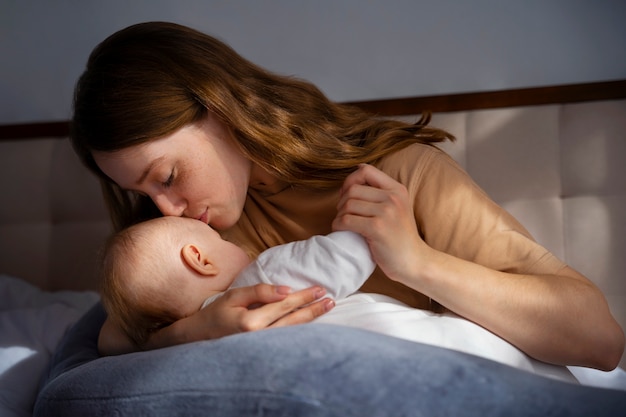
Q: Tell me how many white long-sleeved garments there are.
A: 1